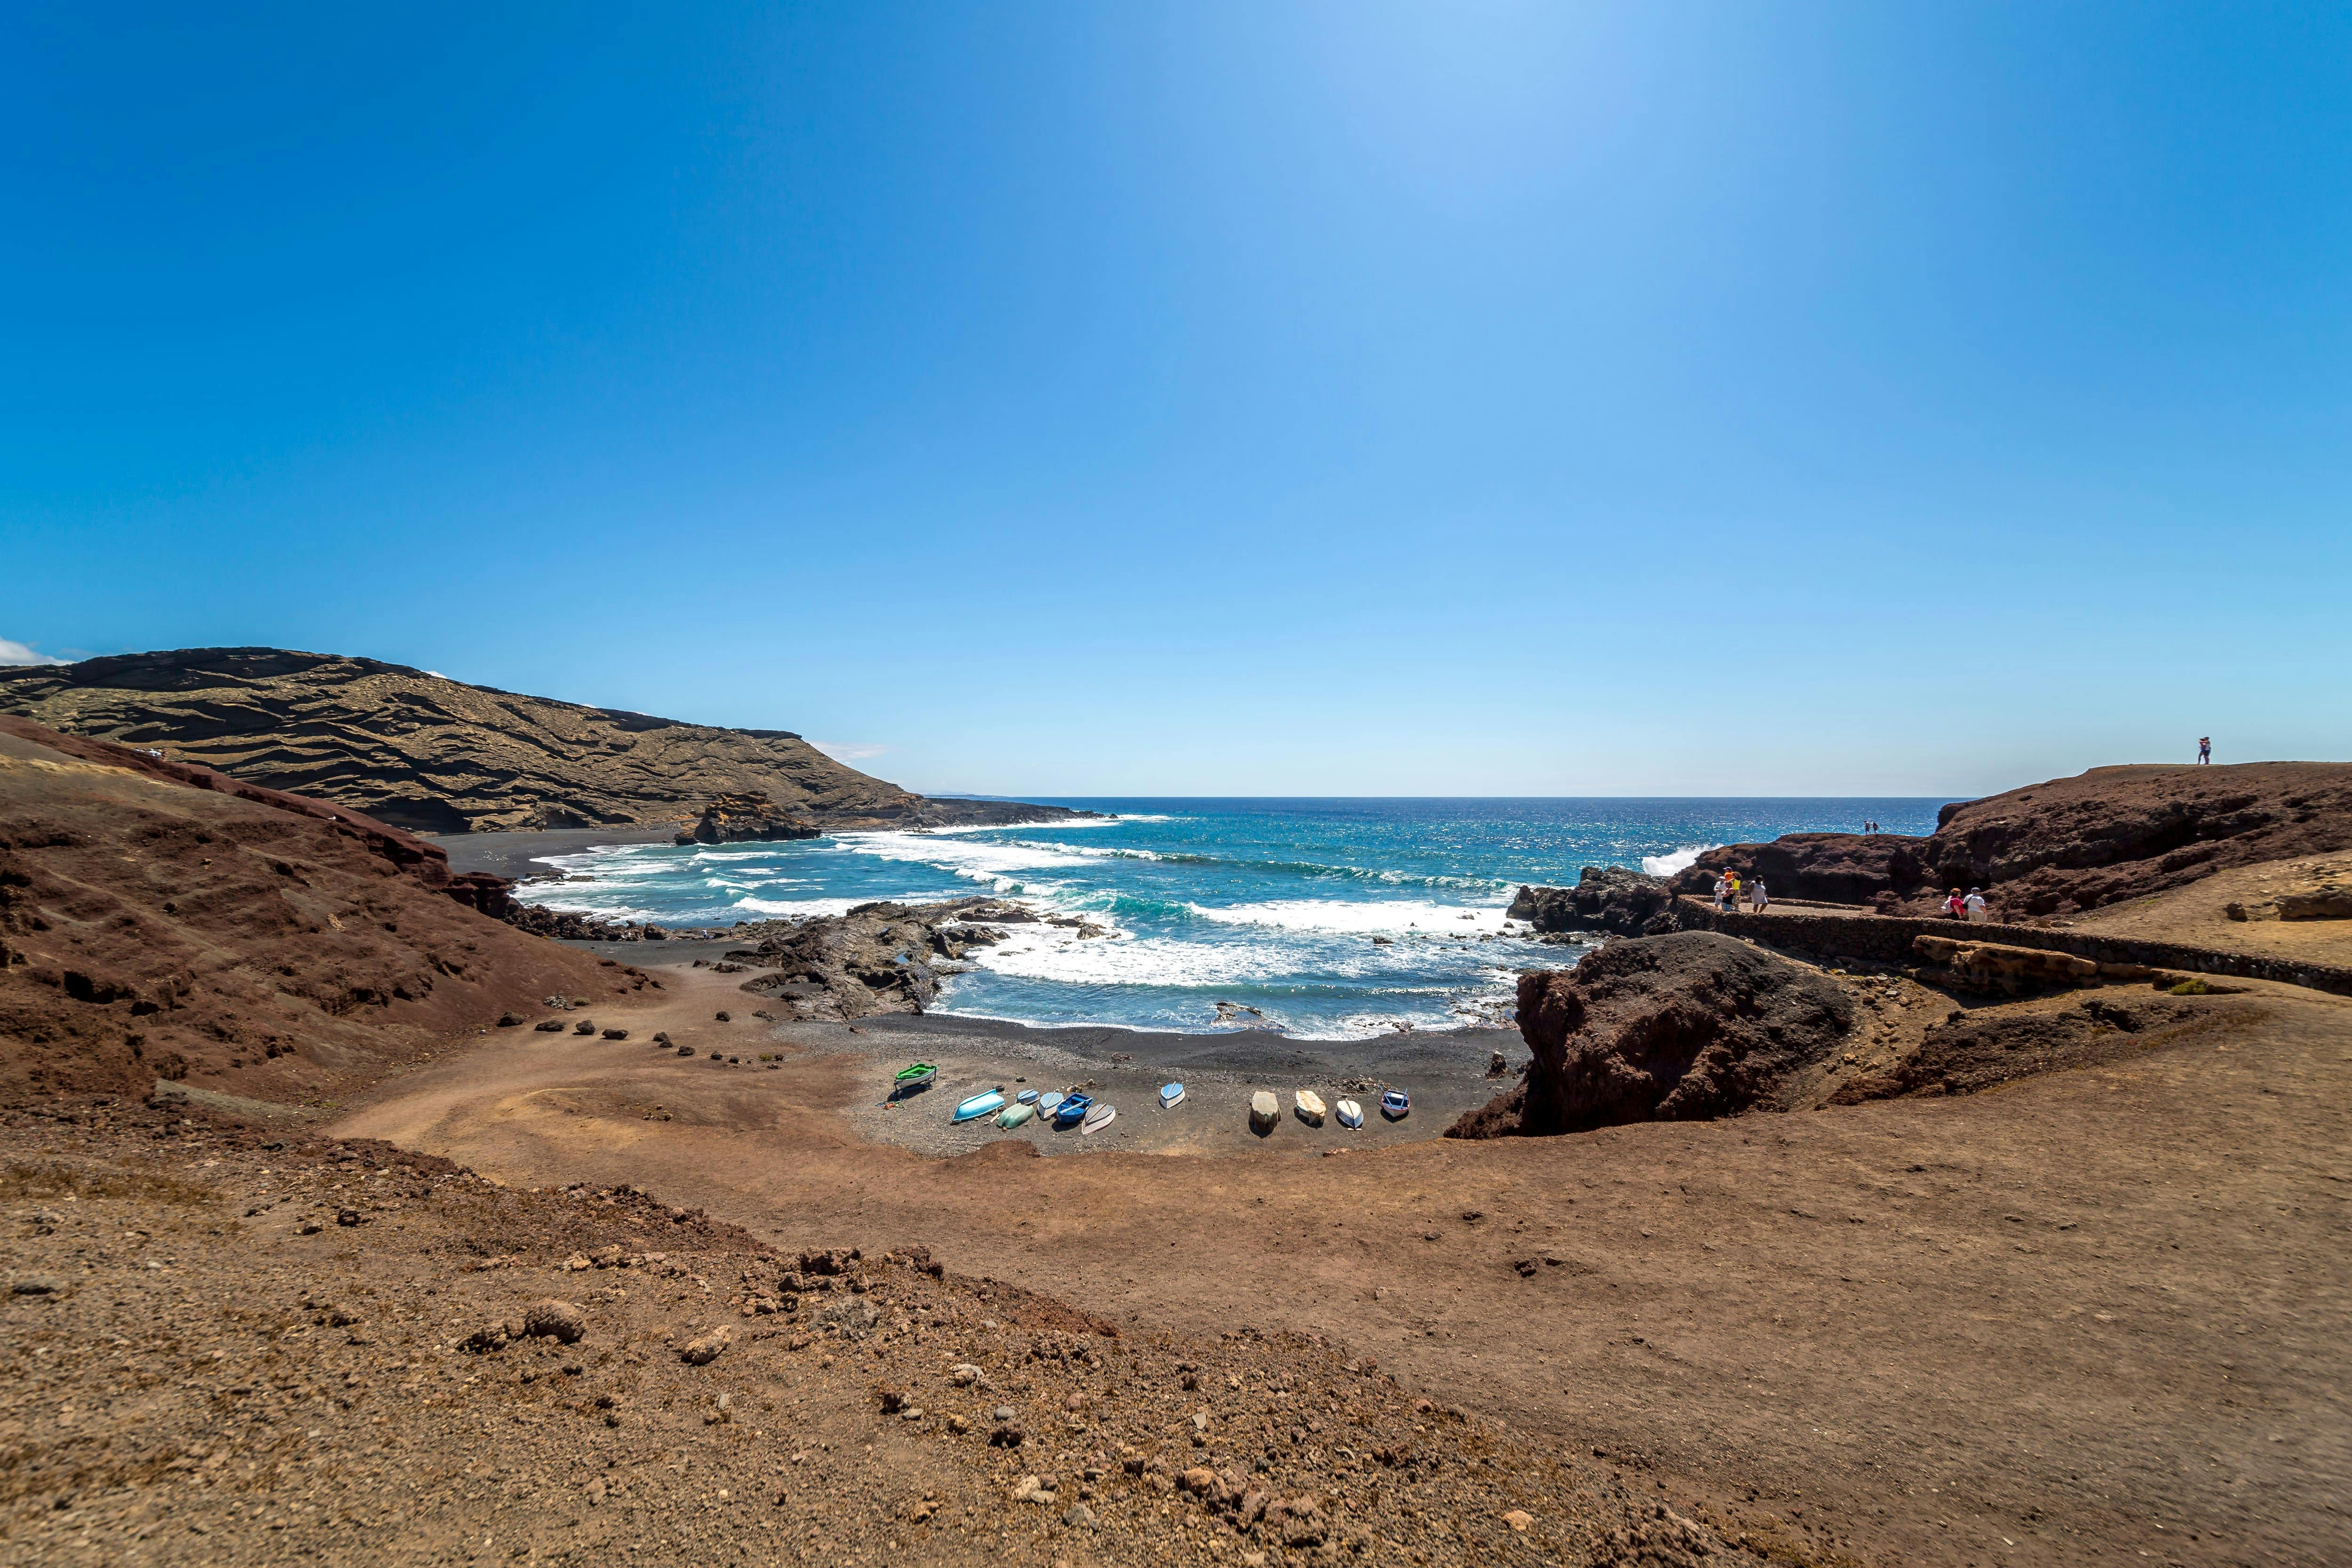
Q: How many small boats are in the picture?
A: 12